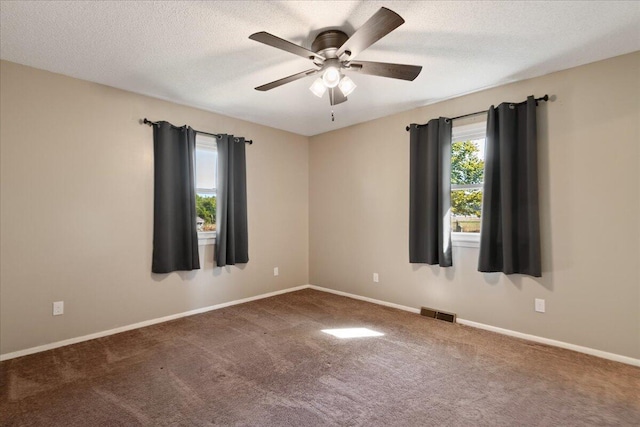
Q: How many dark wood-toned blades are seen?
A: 5